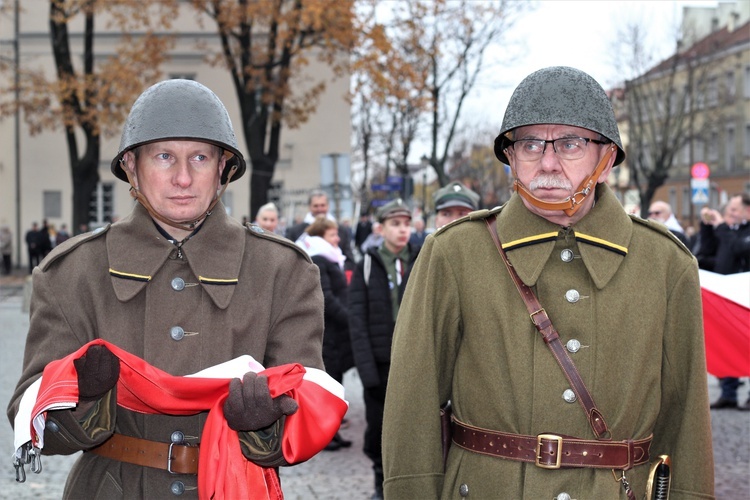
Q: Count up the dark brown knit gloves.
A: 2